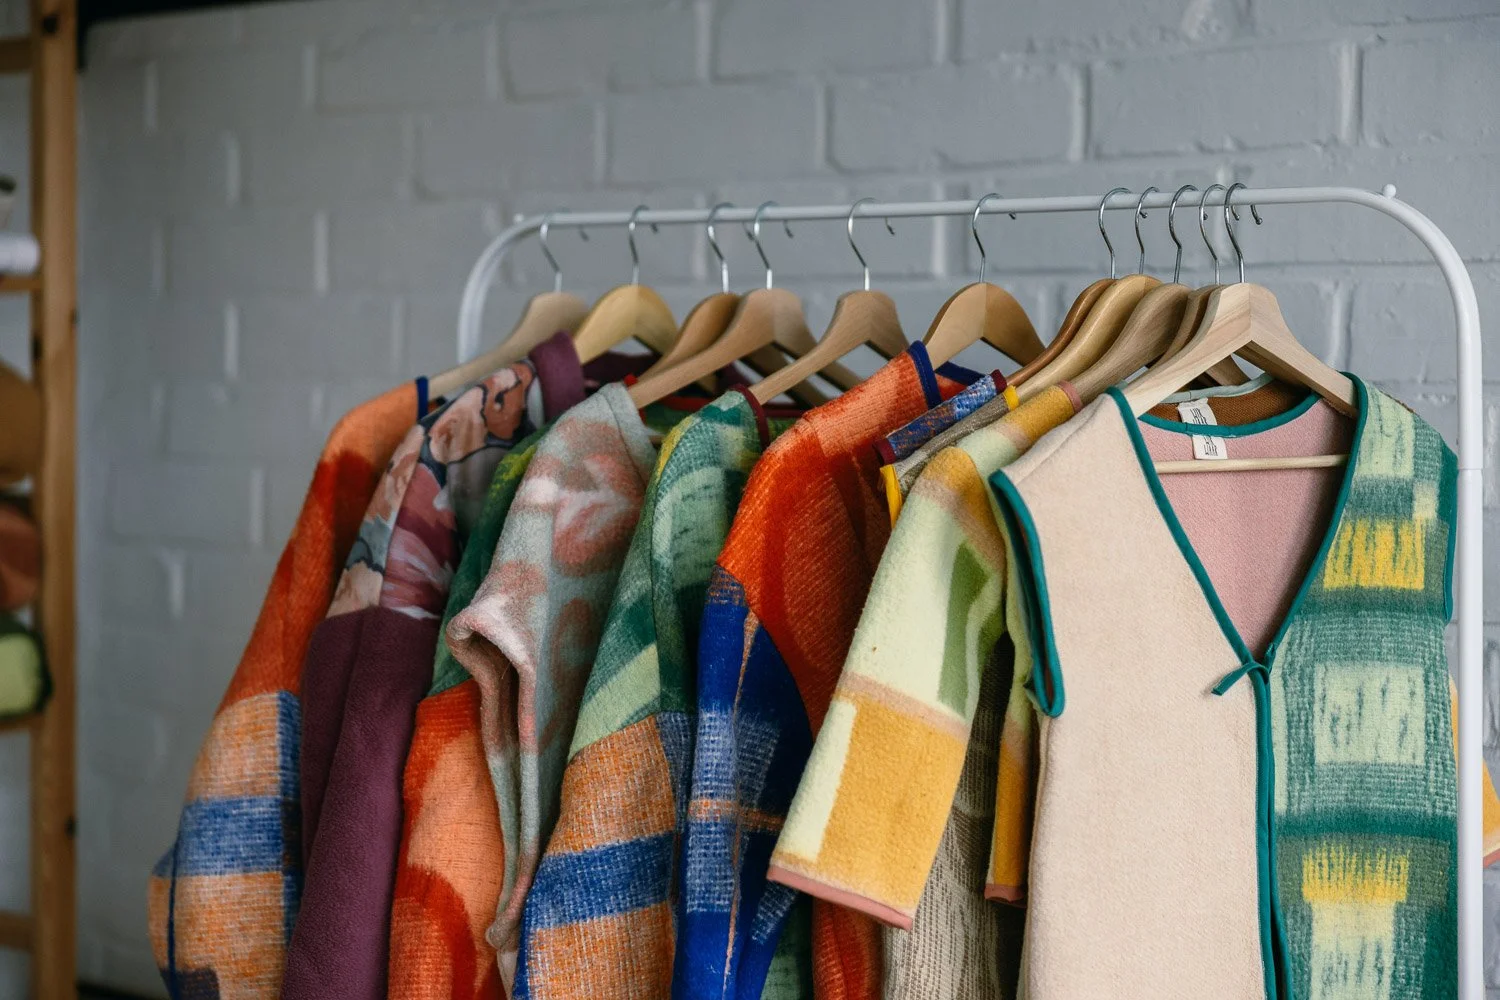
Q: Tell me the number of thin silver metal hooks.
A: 11